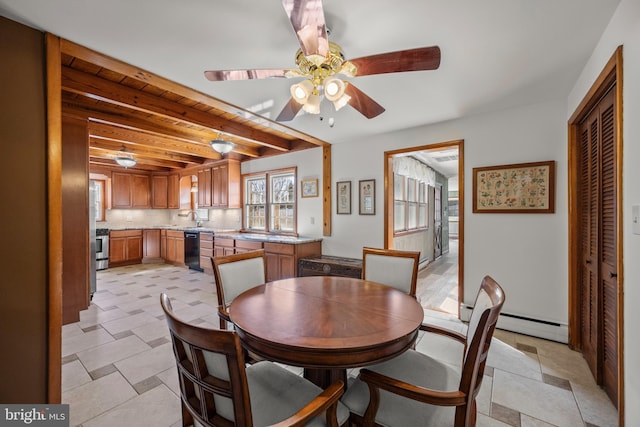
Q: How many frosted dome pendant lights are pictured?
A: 2